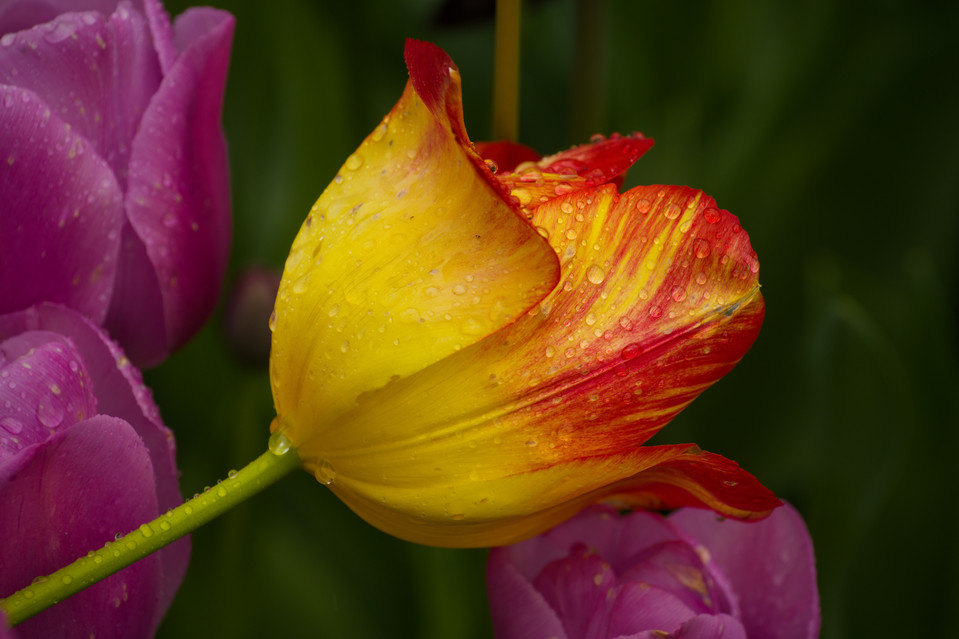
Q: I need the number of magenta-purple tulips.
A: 3